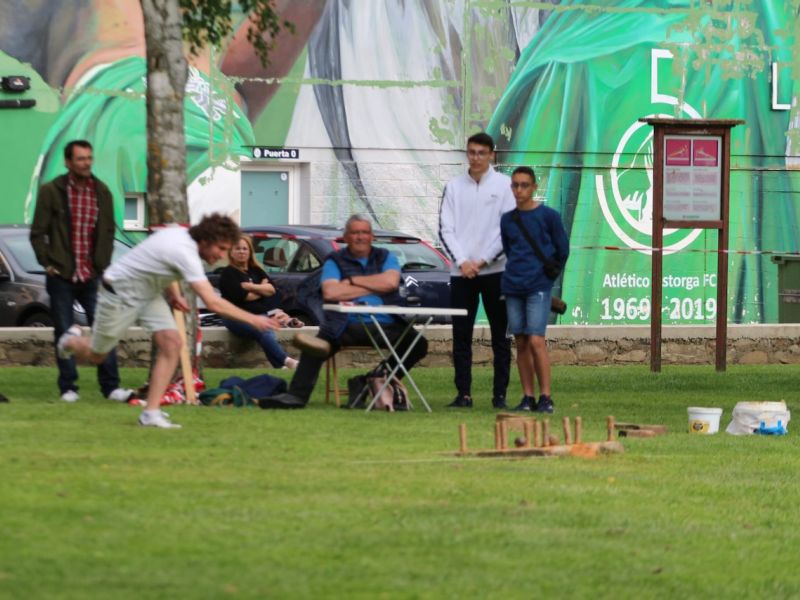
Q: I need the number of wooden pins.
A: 9